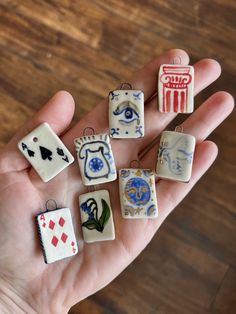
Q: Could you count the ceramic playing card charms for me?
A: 2